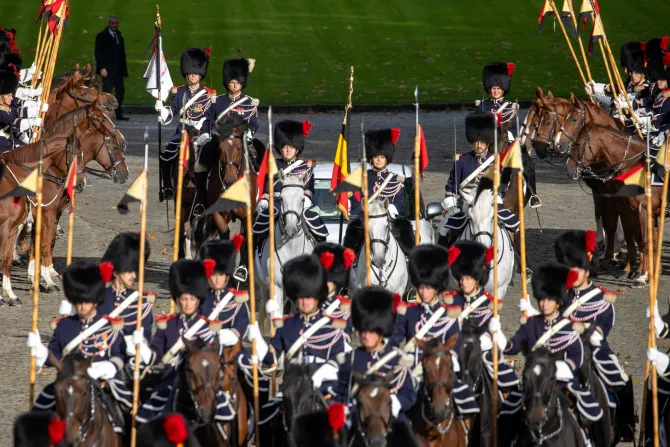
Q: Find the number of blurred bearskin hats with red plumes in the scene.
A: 3